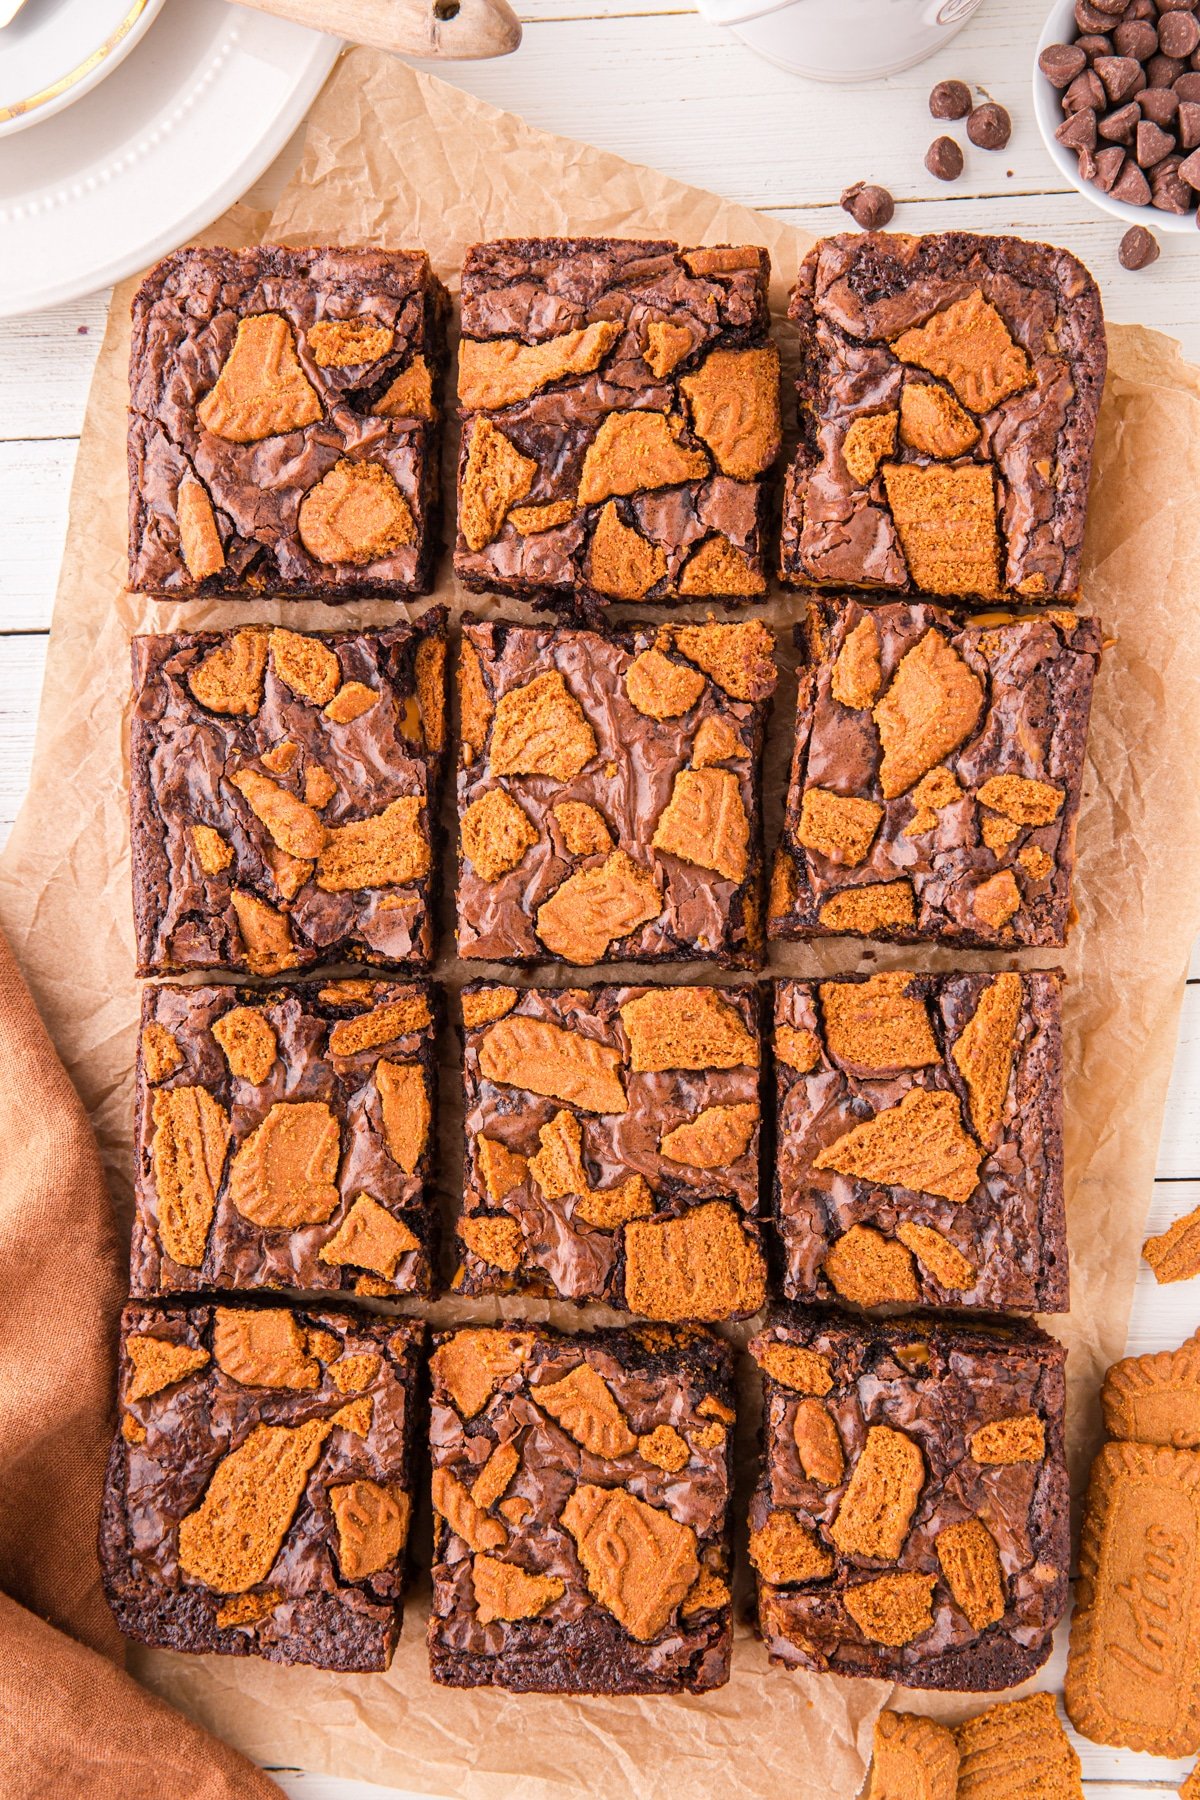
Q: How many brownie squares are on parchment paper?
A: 12